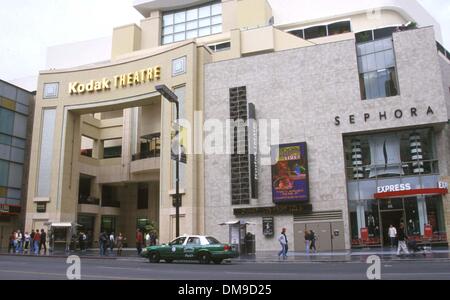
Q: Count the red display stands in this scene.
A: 2